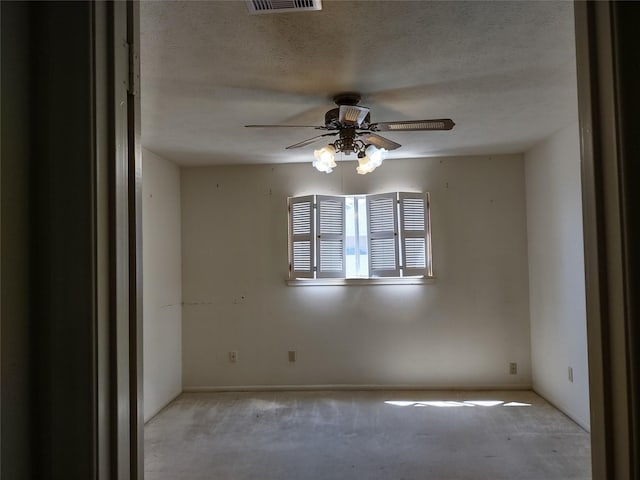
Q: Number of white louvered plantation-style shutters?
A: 4